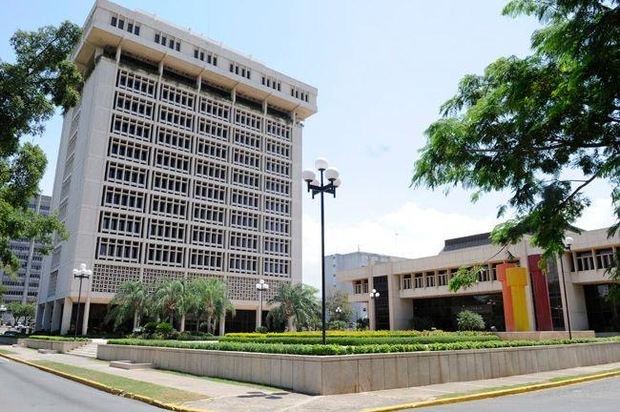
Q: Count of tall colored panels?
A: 3